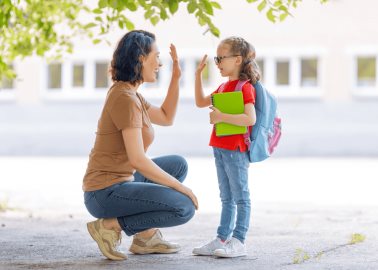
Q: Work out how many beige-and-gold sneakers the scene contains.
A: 2